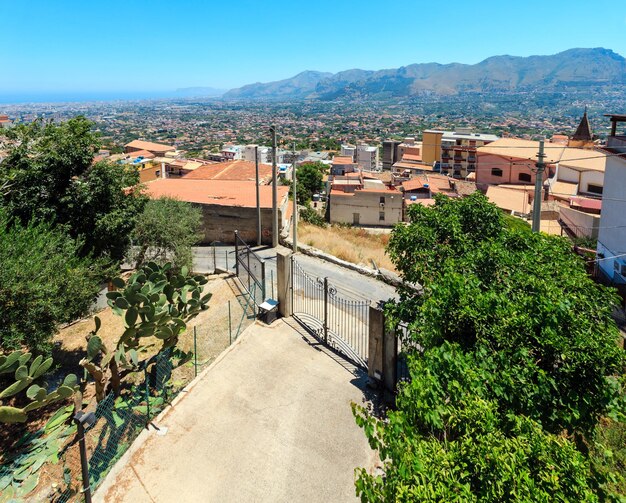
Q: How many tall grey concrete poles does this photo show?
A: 4